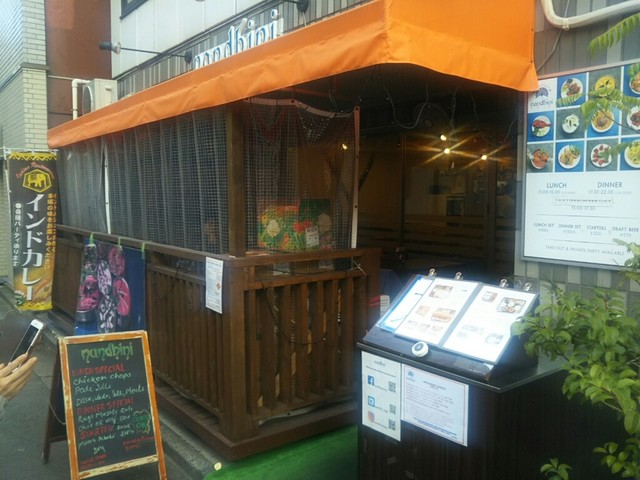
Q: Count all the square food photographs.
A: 11